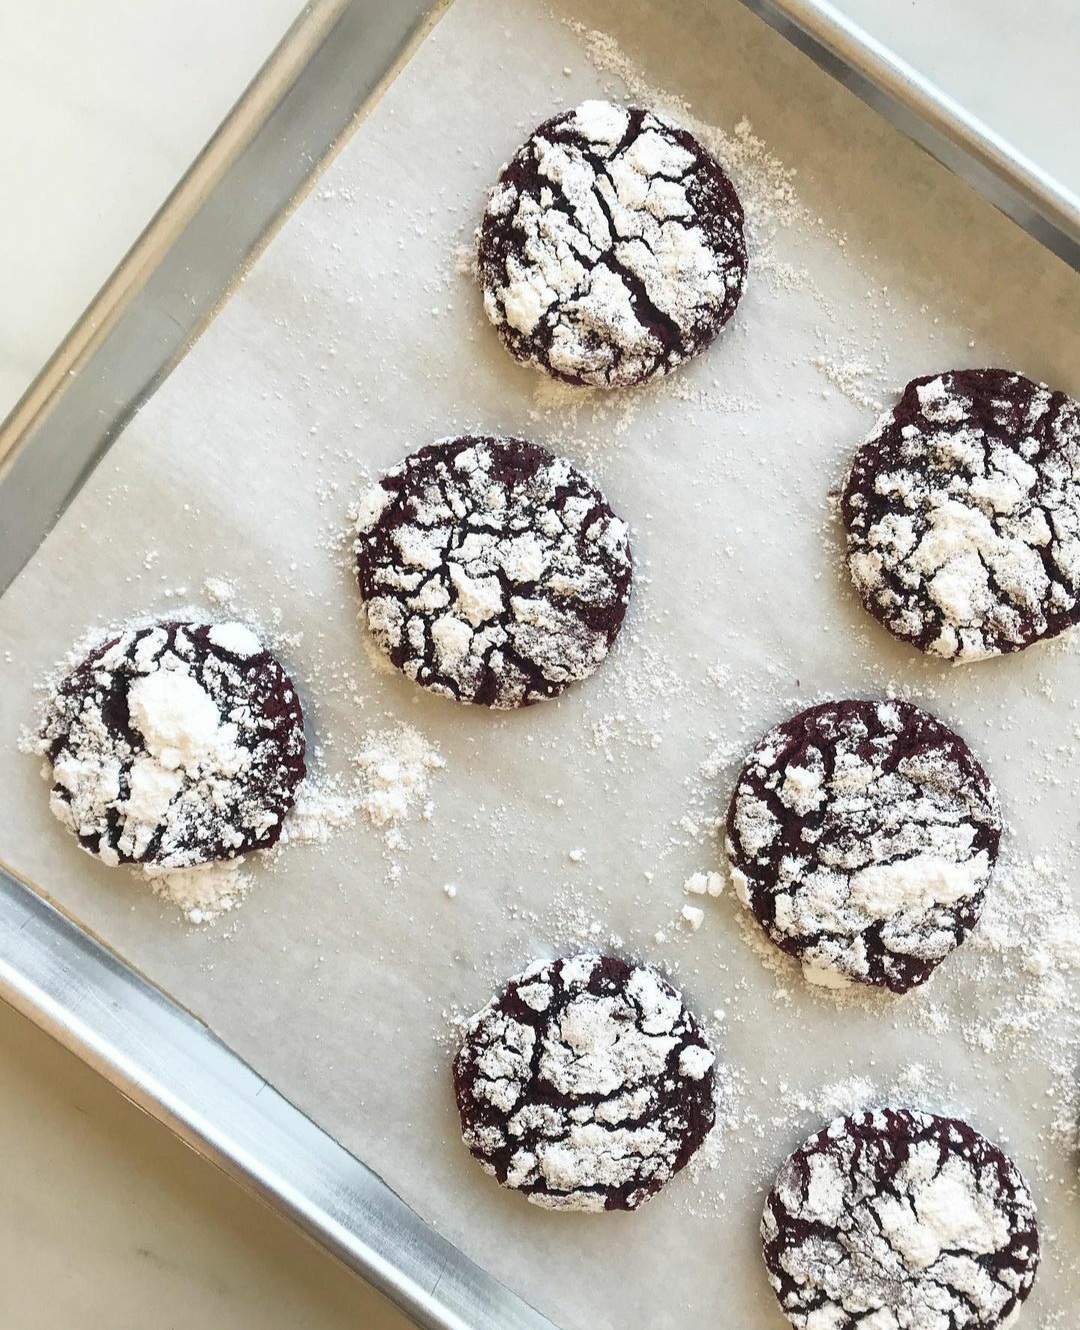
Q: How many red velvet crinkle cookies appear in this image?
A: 7